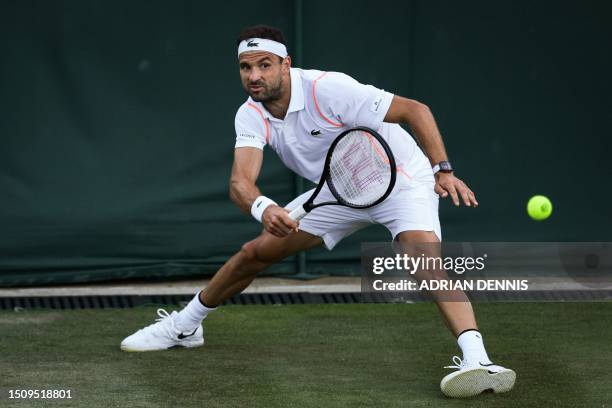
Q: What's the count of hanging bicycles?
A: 0